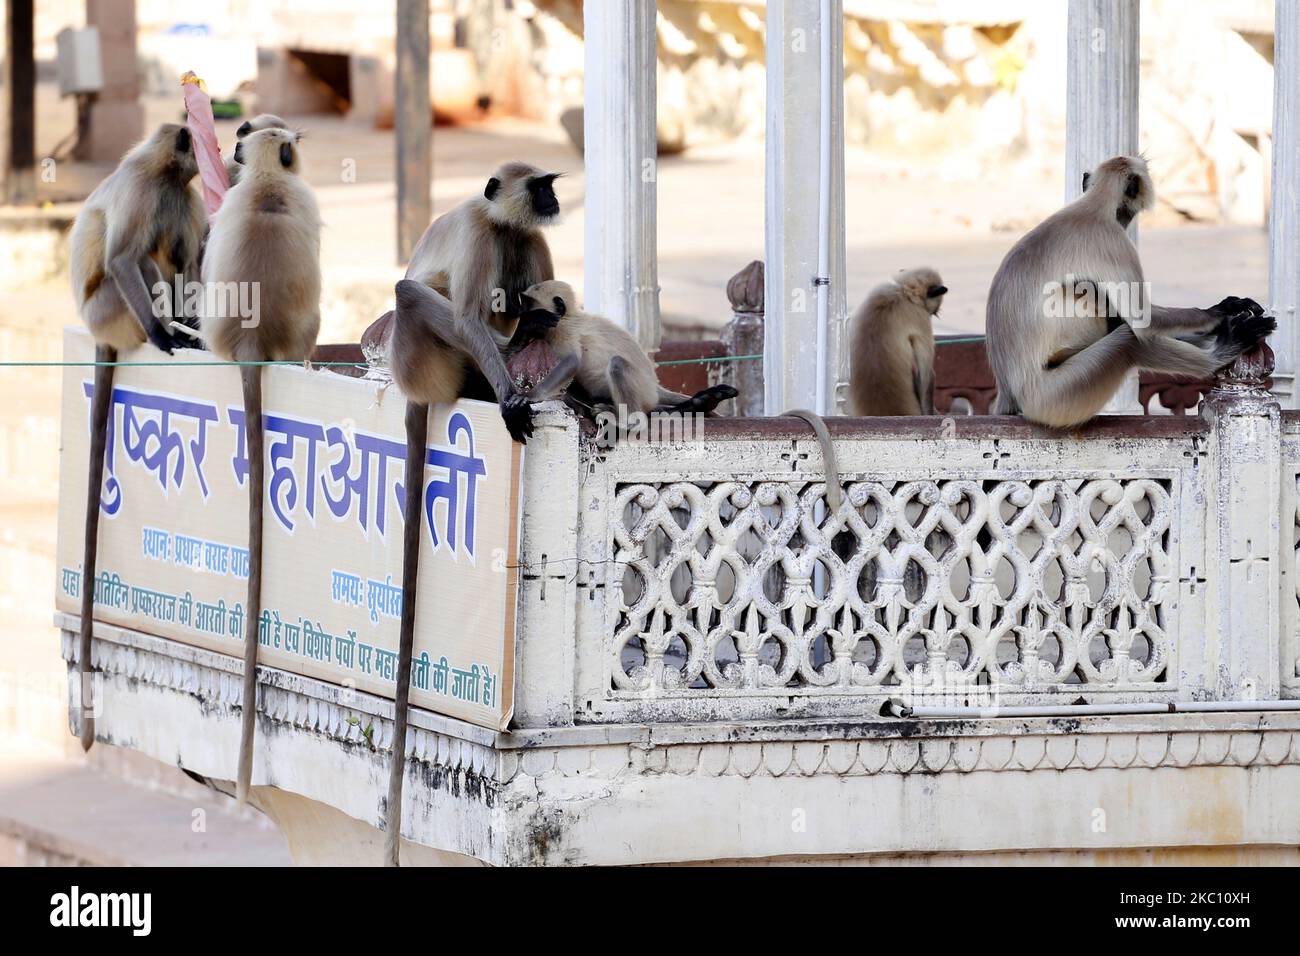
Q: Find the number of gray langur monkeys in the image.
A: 7